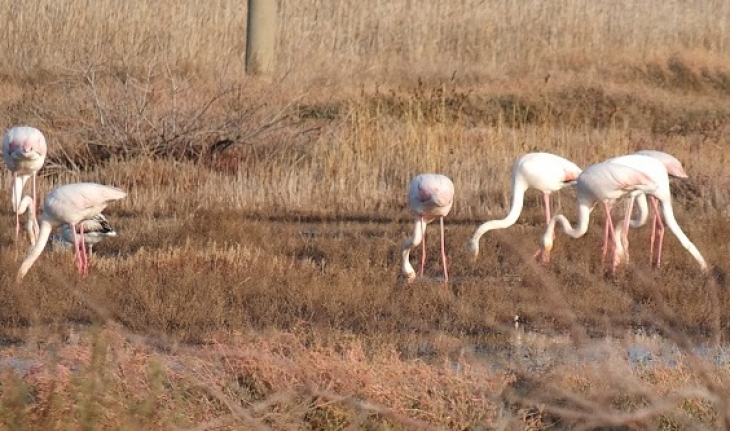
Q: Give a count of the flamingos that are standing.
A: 7